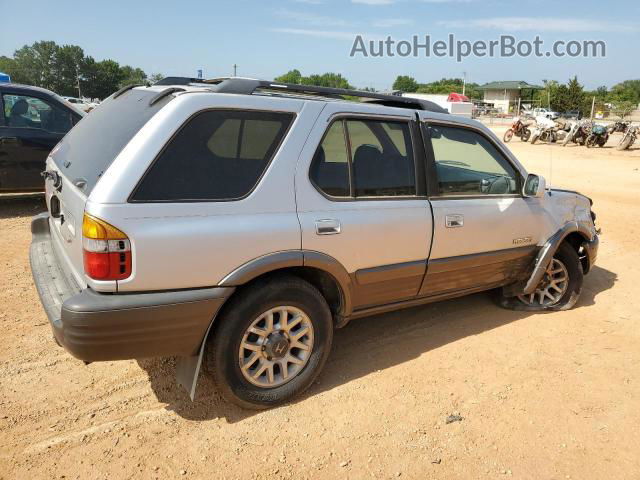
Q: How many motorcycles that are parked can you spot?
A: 5